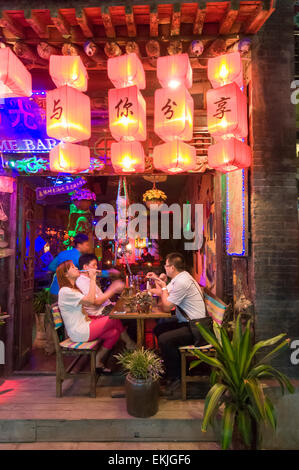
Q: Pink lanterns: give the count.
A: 13